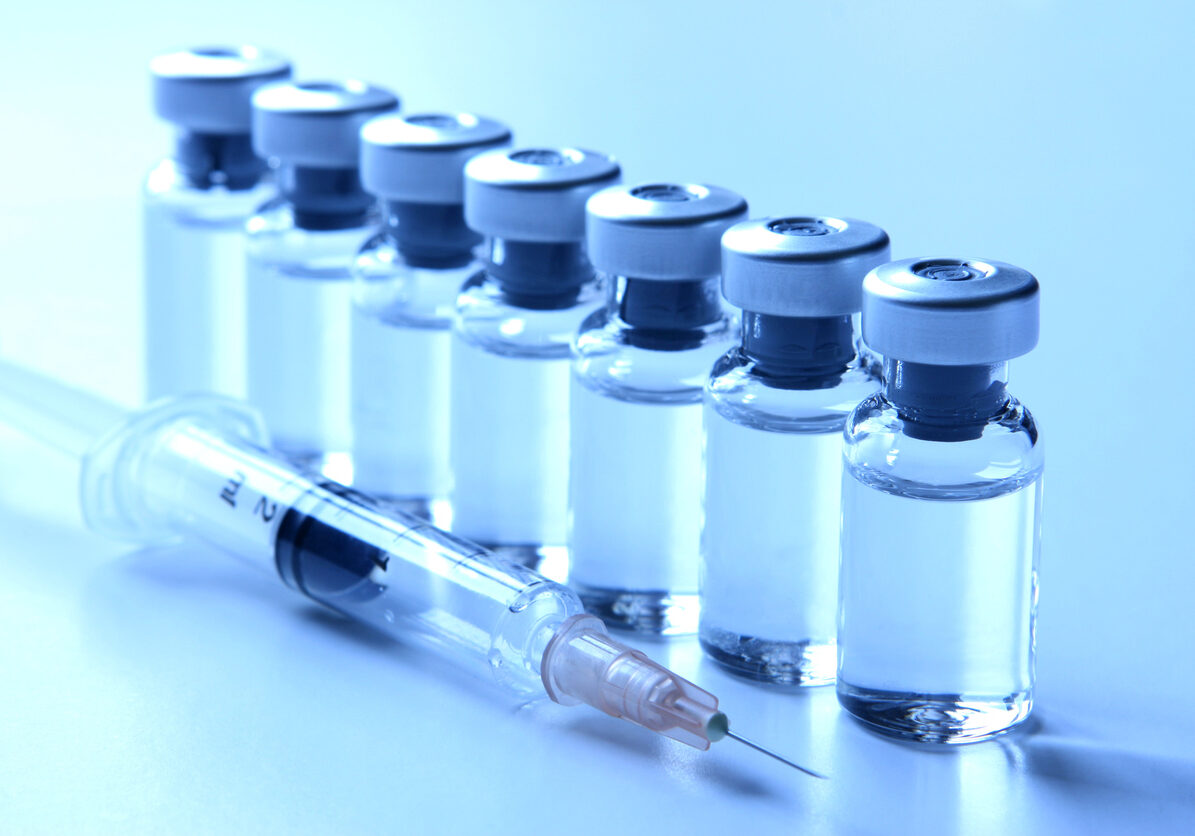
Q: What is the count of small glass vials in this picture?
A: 7